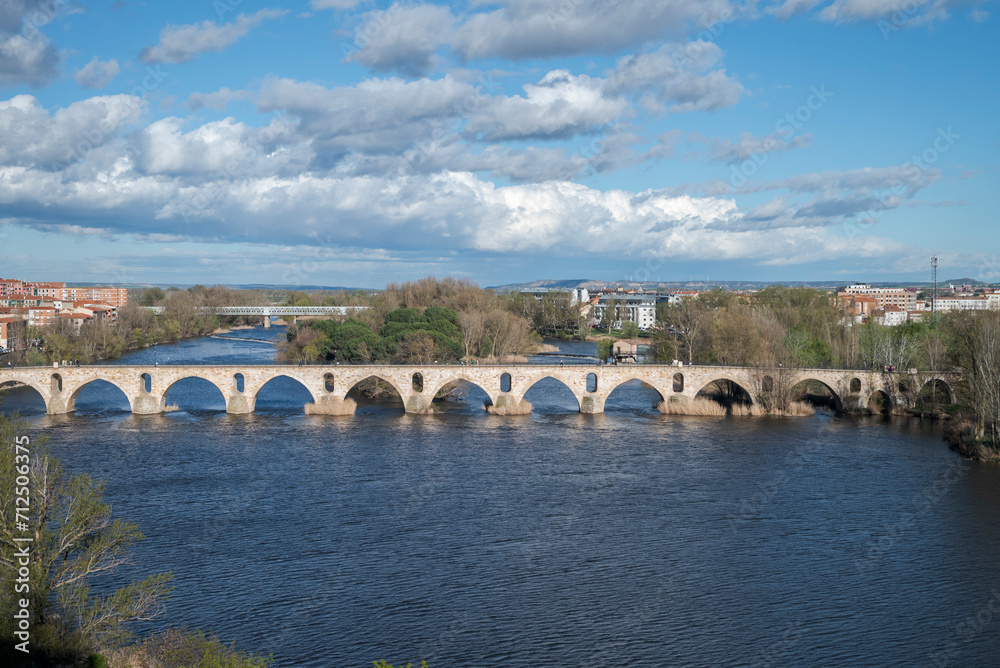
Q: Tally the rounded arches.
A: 12